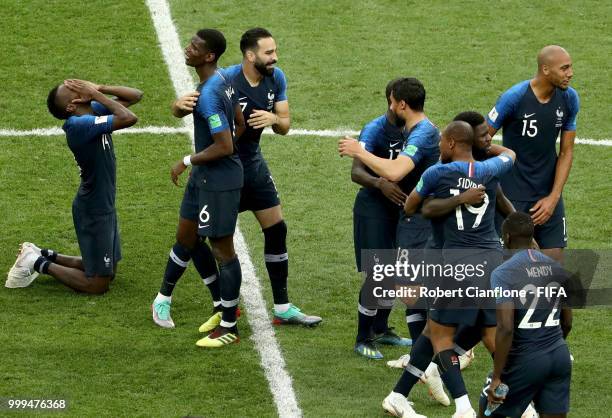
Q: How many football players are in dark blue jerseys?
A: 9